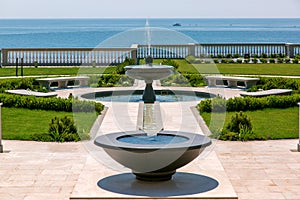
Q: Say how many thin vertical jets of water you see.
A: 1